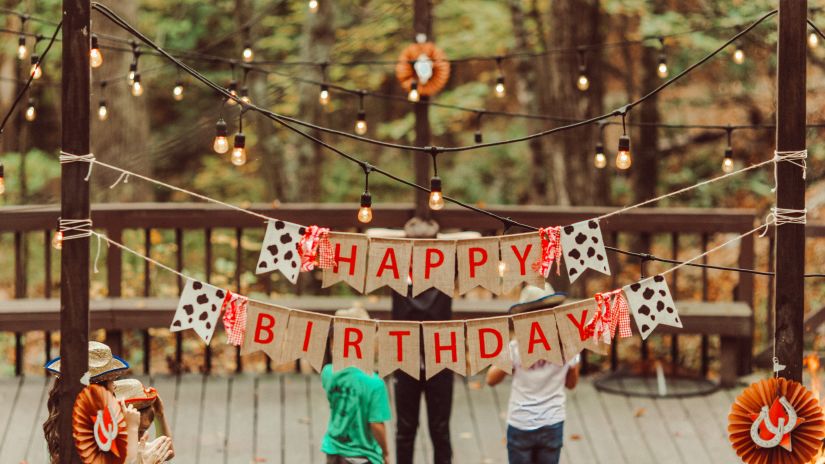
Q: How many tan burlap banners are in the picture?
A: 13